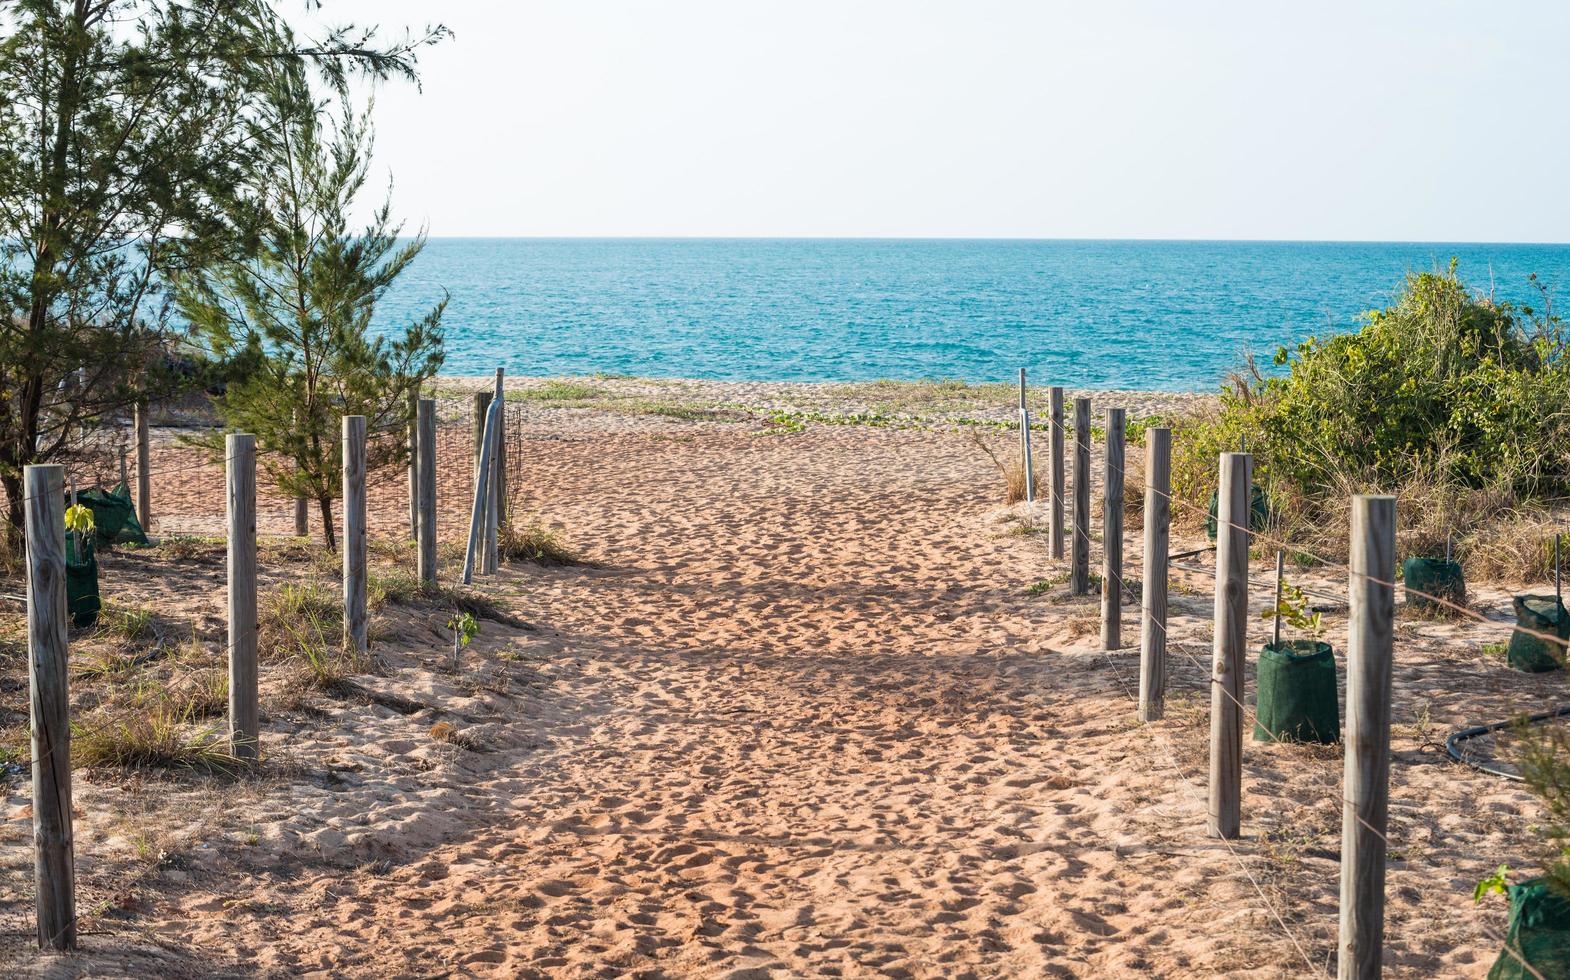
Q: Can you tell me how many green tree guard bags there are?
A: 7